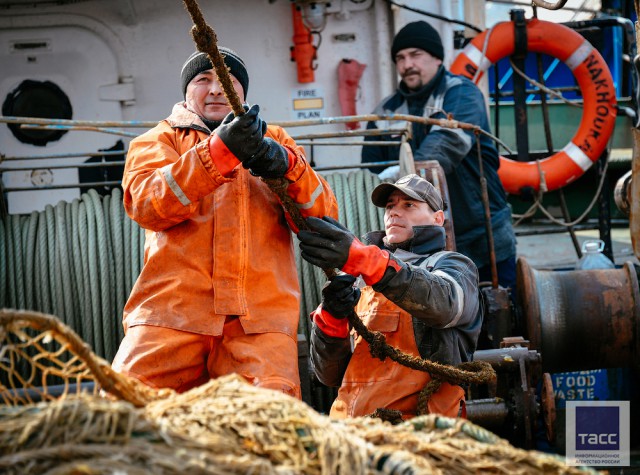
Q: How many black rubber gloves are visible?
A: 4